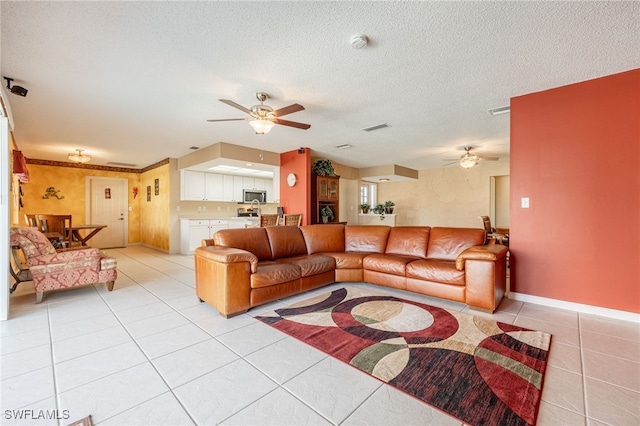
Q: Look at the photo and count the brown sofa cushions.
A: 11